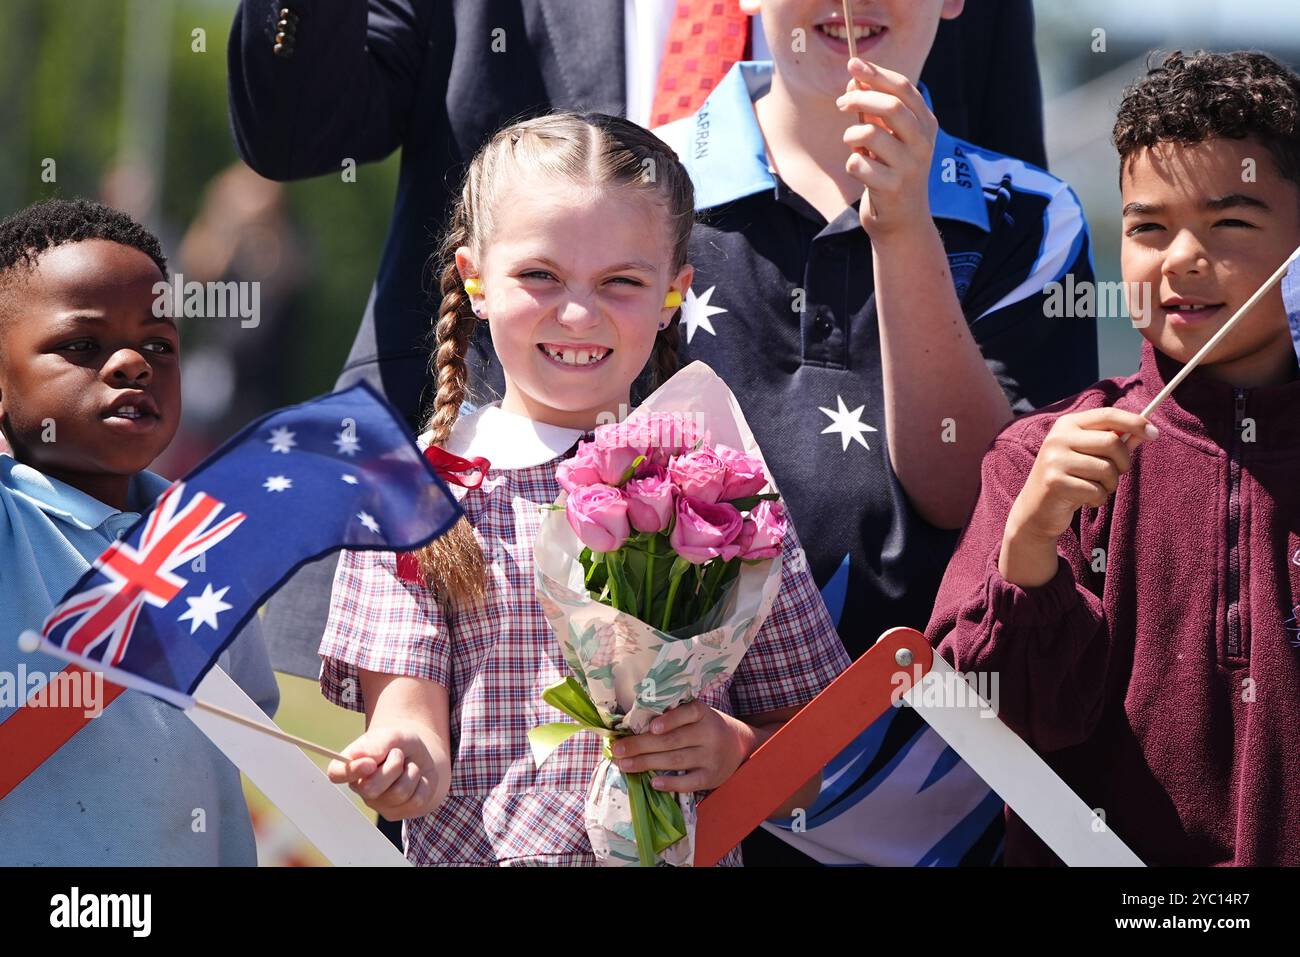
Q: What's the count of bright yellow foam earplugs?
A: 2